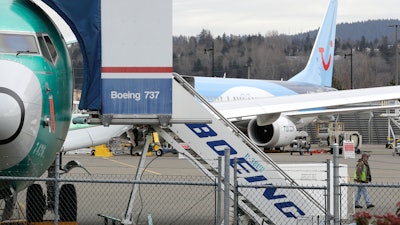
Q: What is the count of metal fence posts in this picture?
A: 6